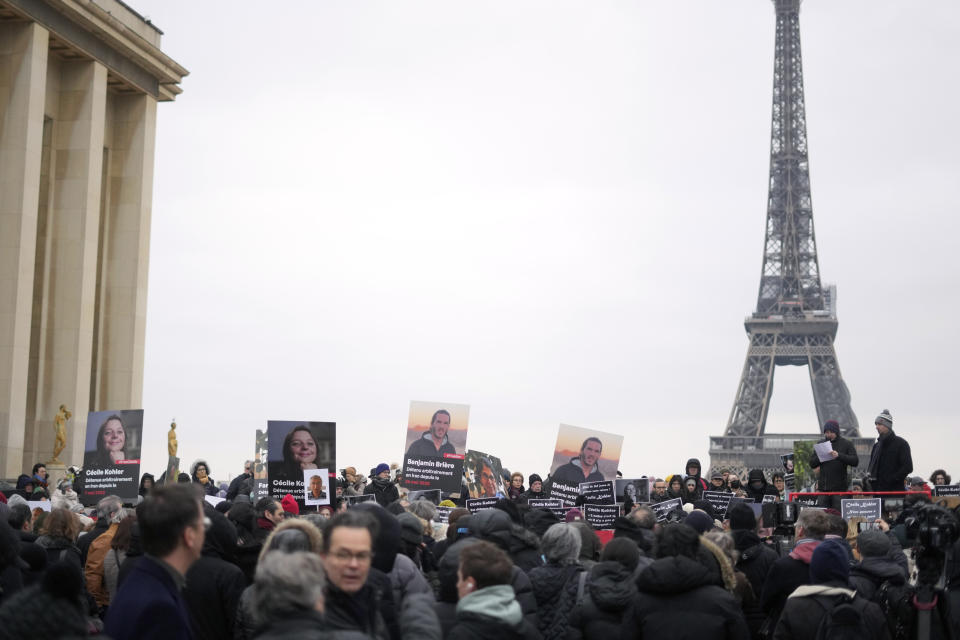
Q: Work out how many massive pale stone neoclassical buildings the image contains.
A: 1